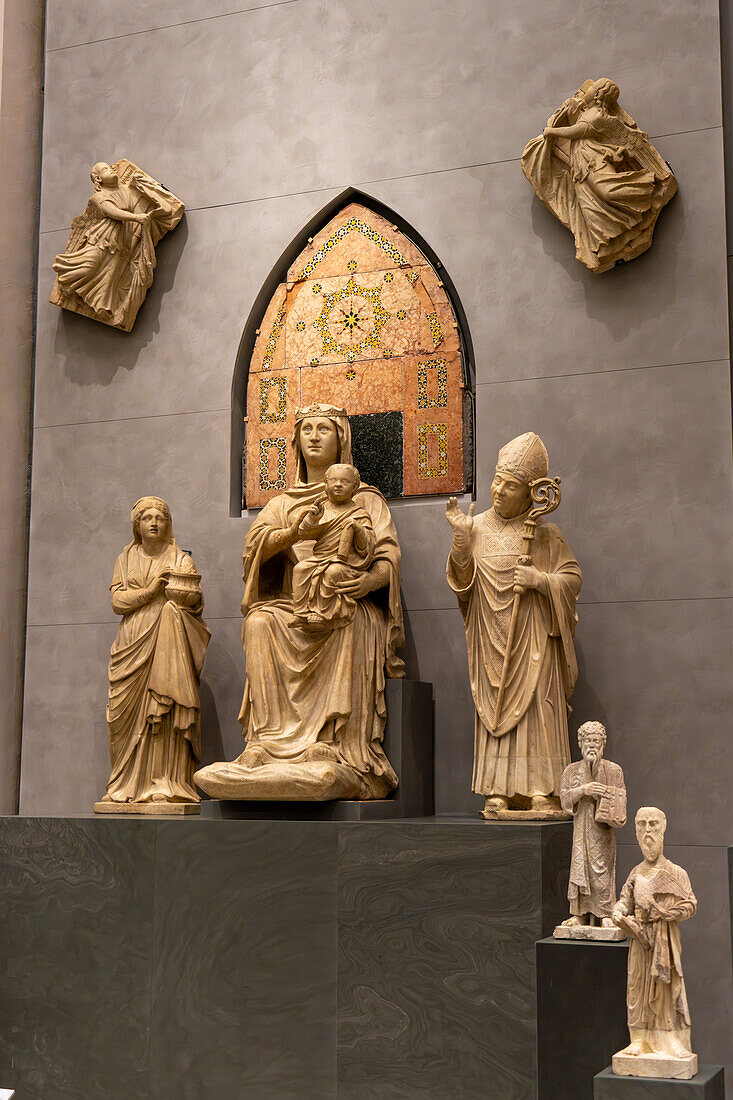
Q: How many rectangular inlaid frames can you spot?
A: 4